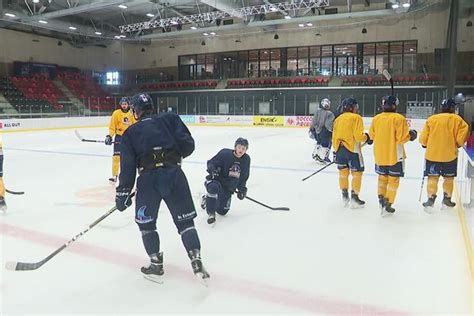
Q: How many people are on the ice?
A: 8